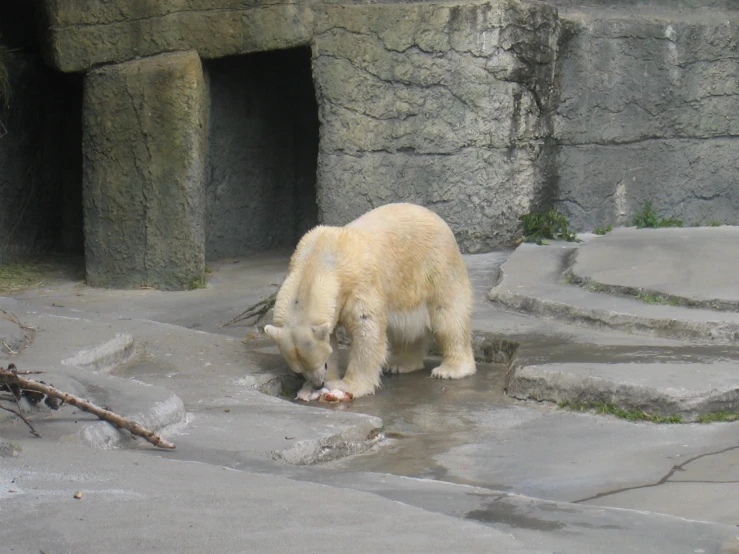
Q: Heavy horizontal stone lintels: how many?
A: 1